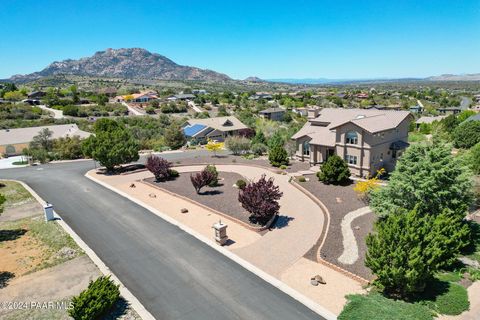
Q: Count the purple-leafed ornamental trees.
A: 3